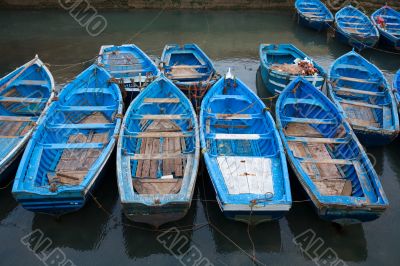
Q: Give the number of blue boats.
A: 13